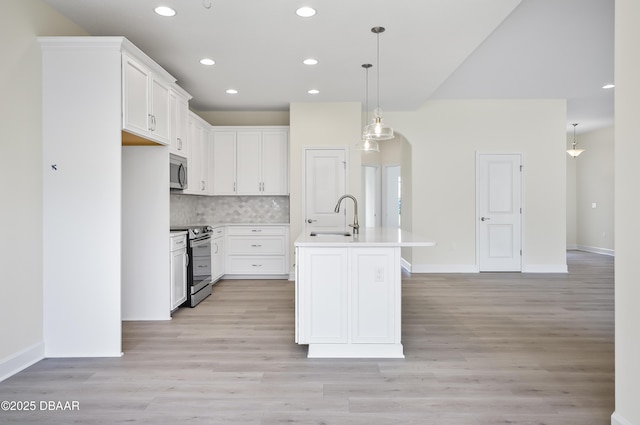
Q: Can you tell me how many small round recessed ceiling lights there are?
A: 7